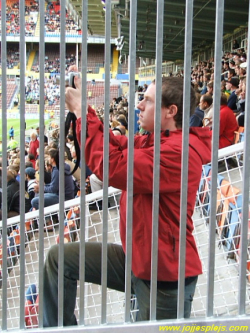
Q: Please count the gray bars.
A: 11